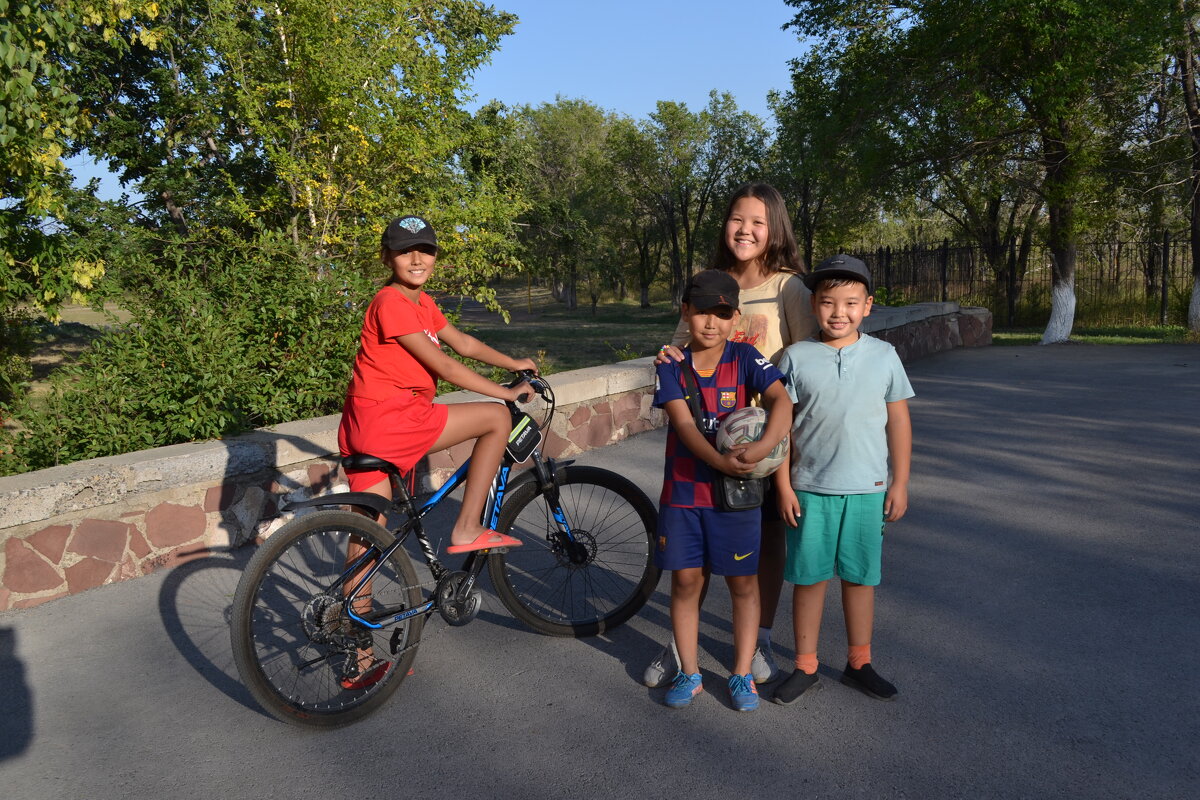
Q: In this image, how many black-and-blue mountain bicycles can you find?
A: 1